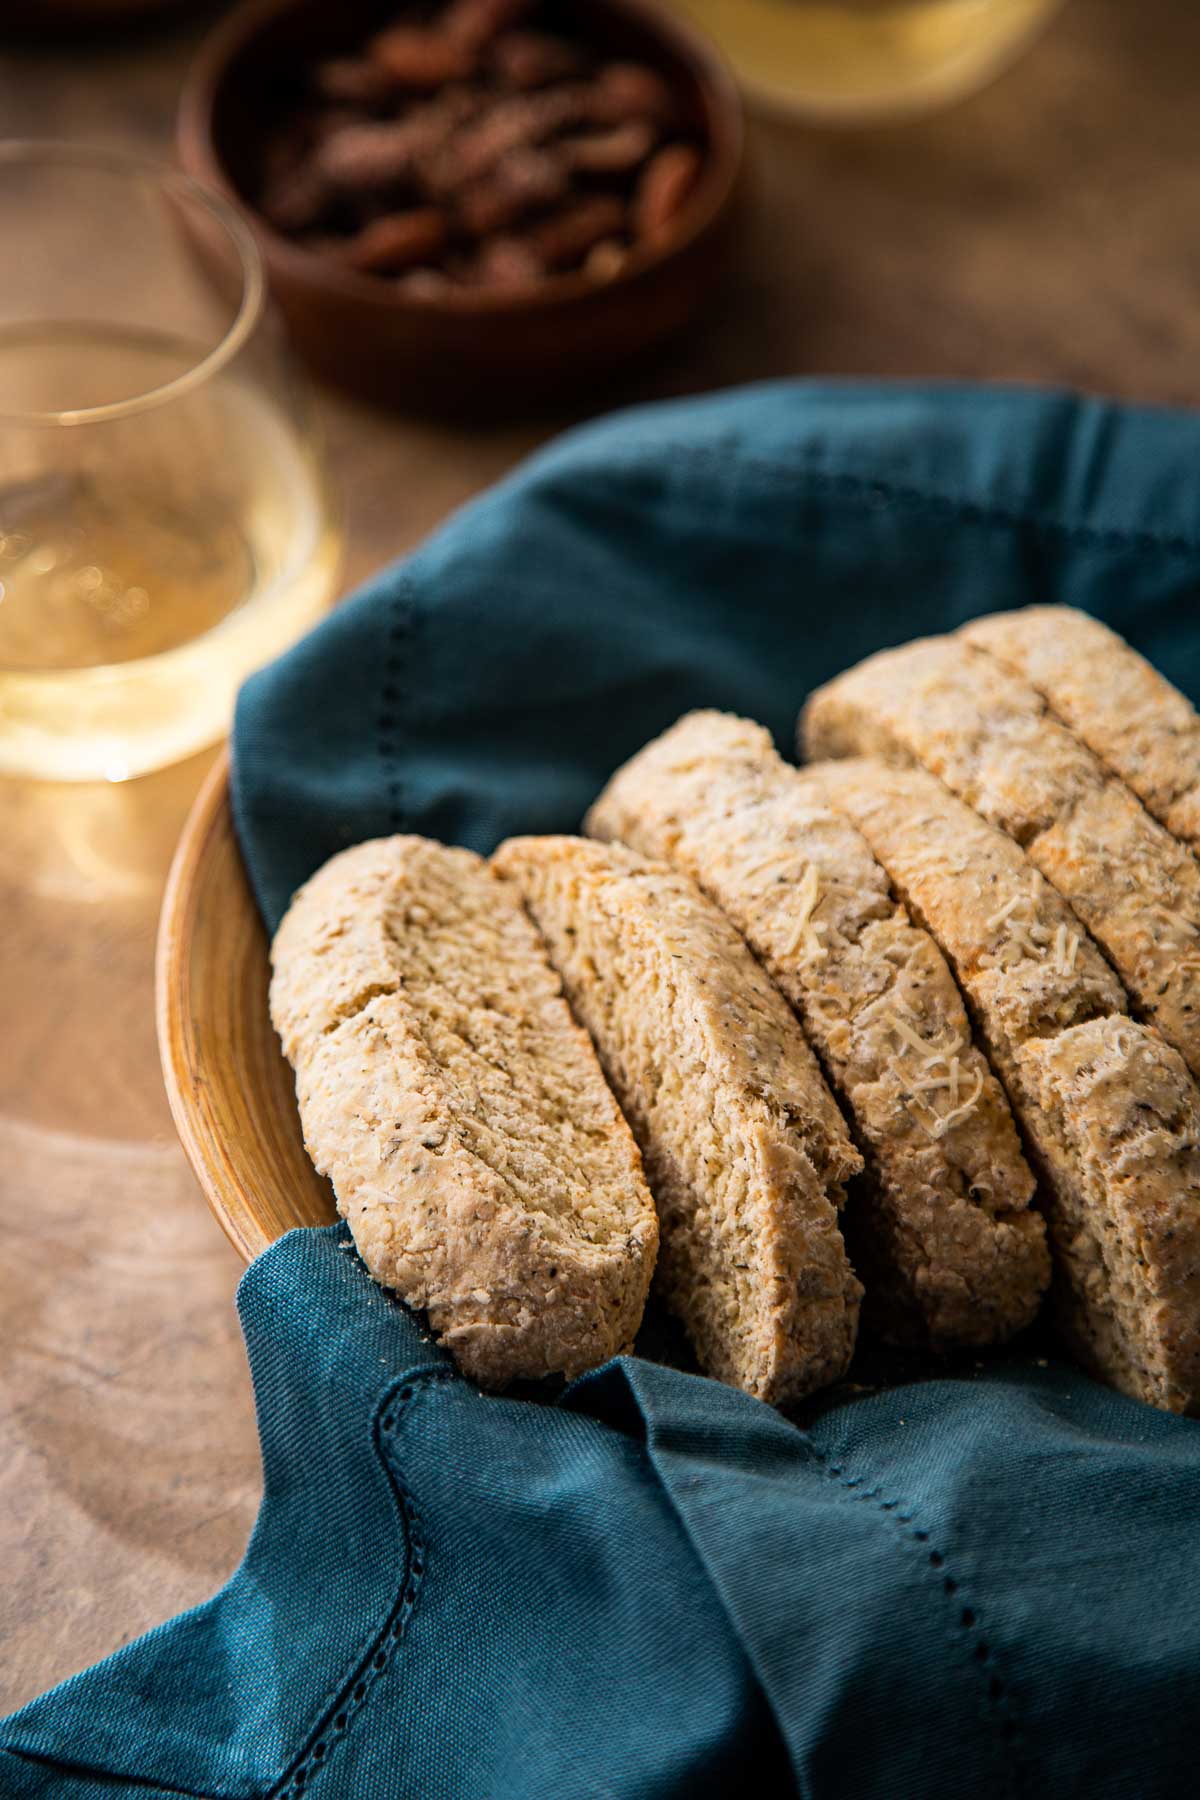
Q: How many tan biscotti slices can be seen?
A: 6